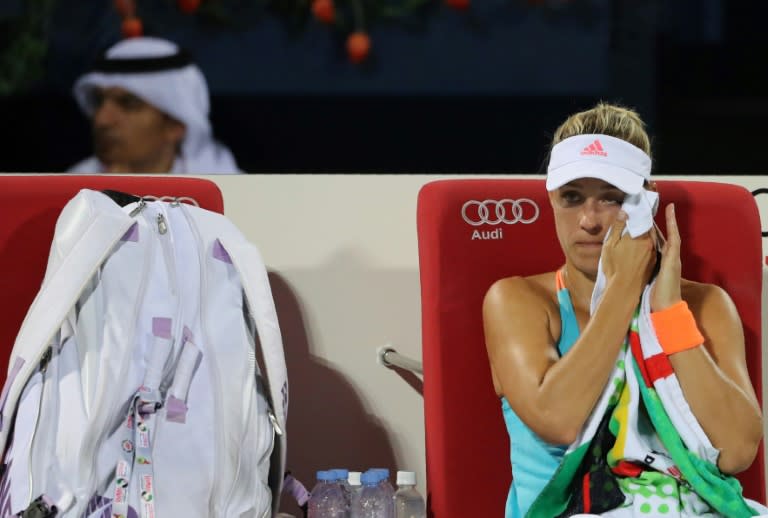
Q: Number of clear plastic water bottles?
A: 6